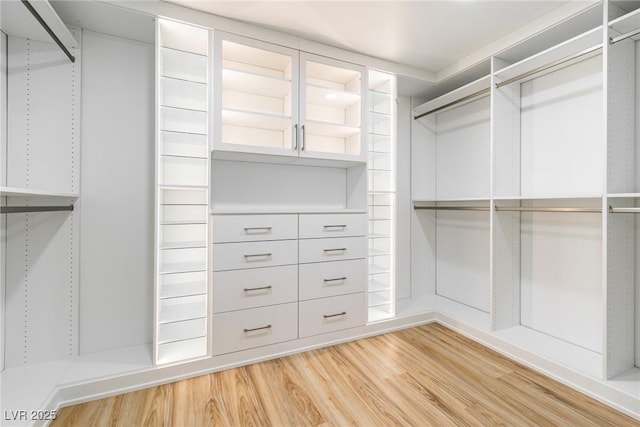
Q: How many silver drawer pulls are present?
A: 8